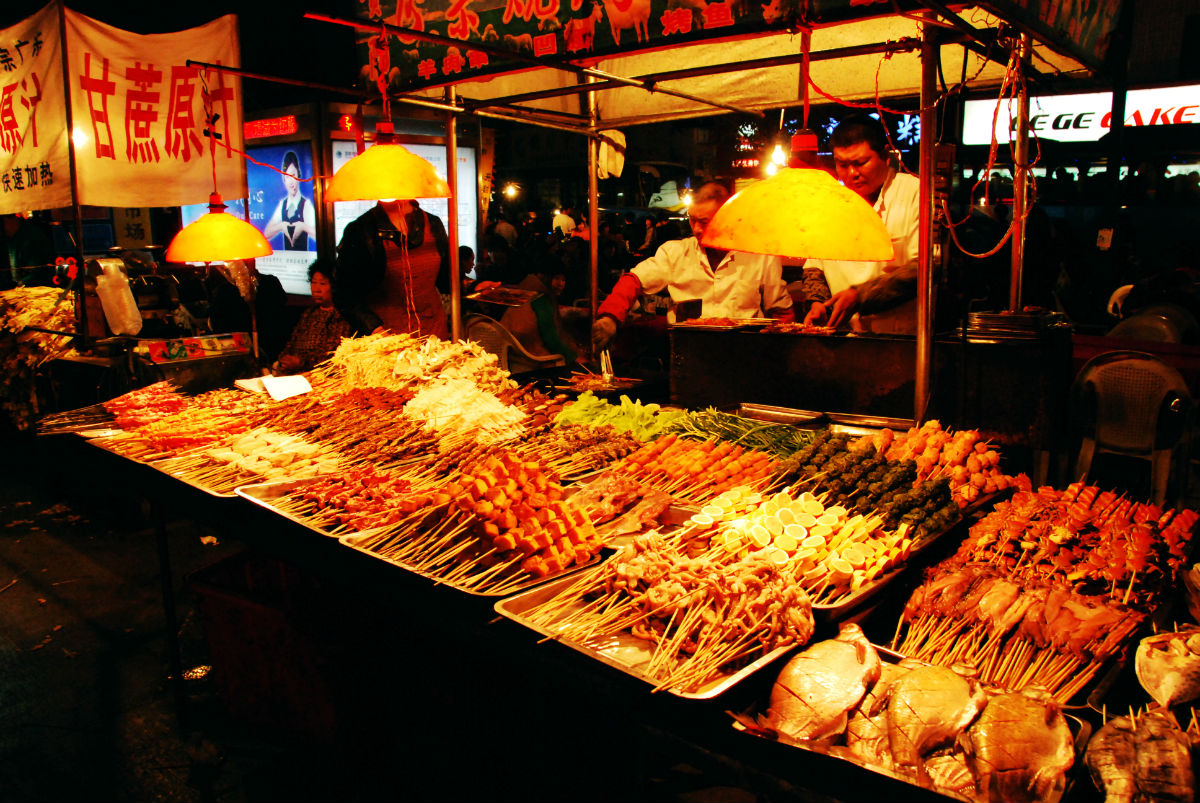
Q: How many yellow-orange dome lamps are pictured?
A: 3